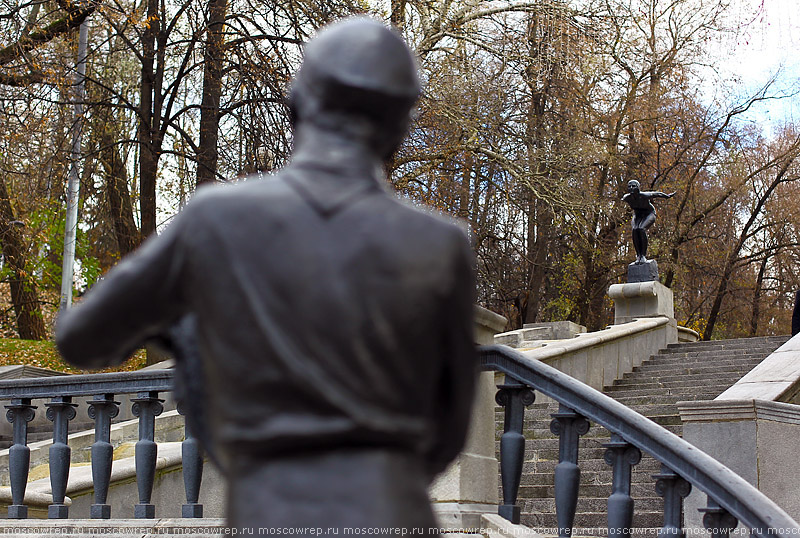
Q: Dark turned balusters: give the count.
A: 10